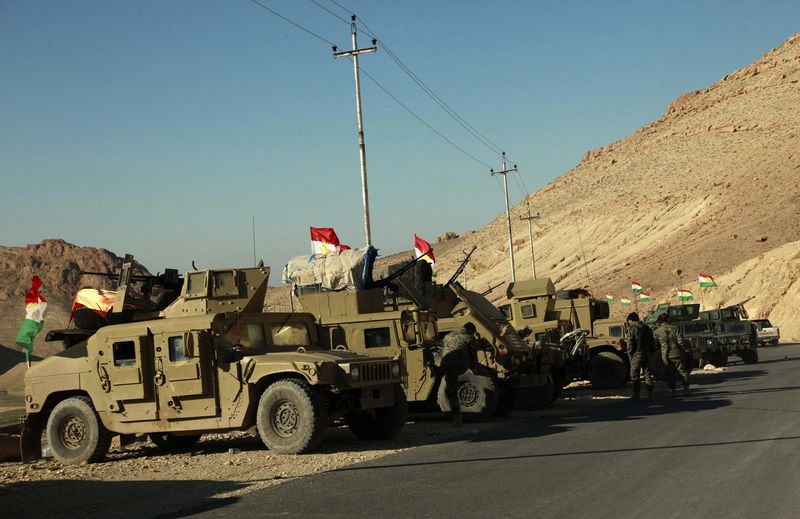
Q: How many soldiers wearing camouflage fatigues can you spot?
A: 3